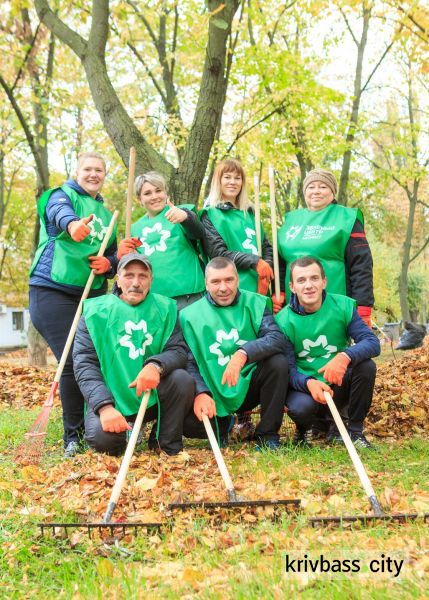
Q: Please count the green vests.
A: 7